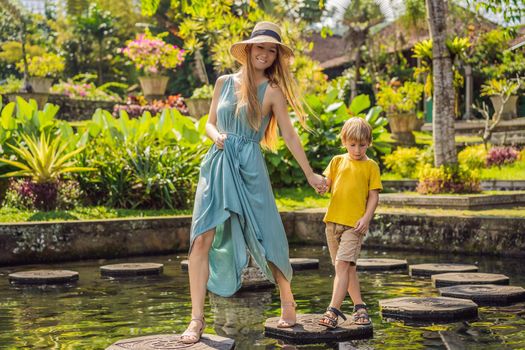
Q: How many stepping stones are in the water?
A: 11